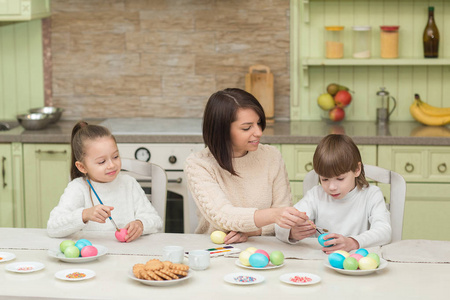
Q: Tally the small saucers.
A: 5